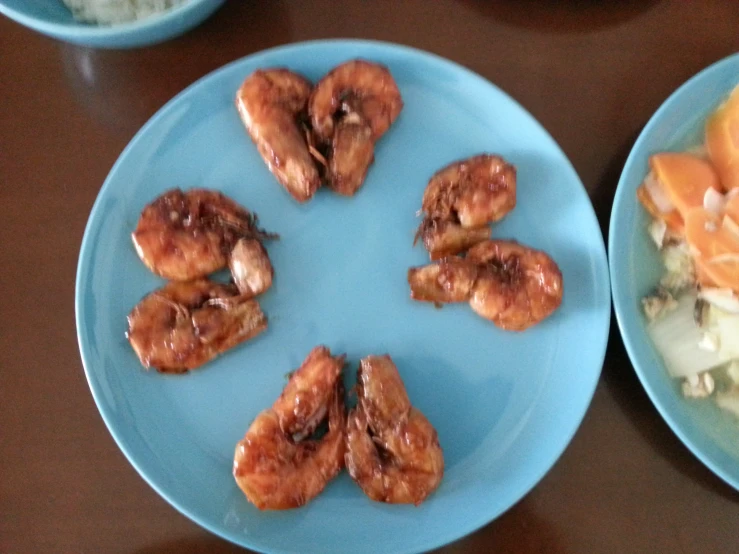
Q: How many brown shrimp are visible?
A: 8